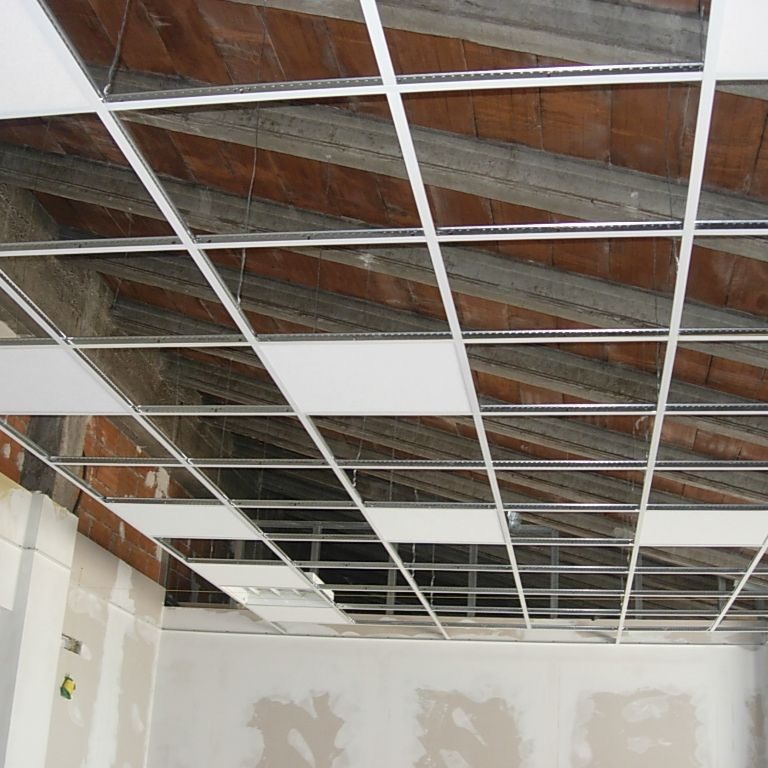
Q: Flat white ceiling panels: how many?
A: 9